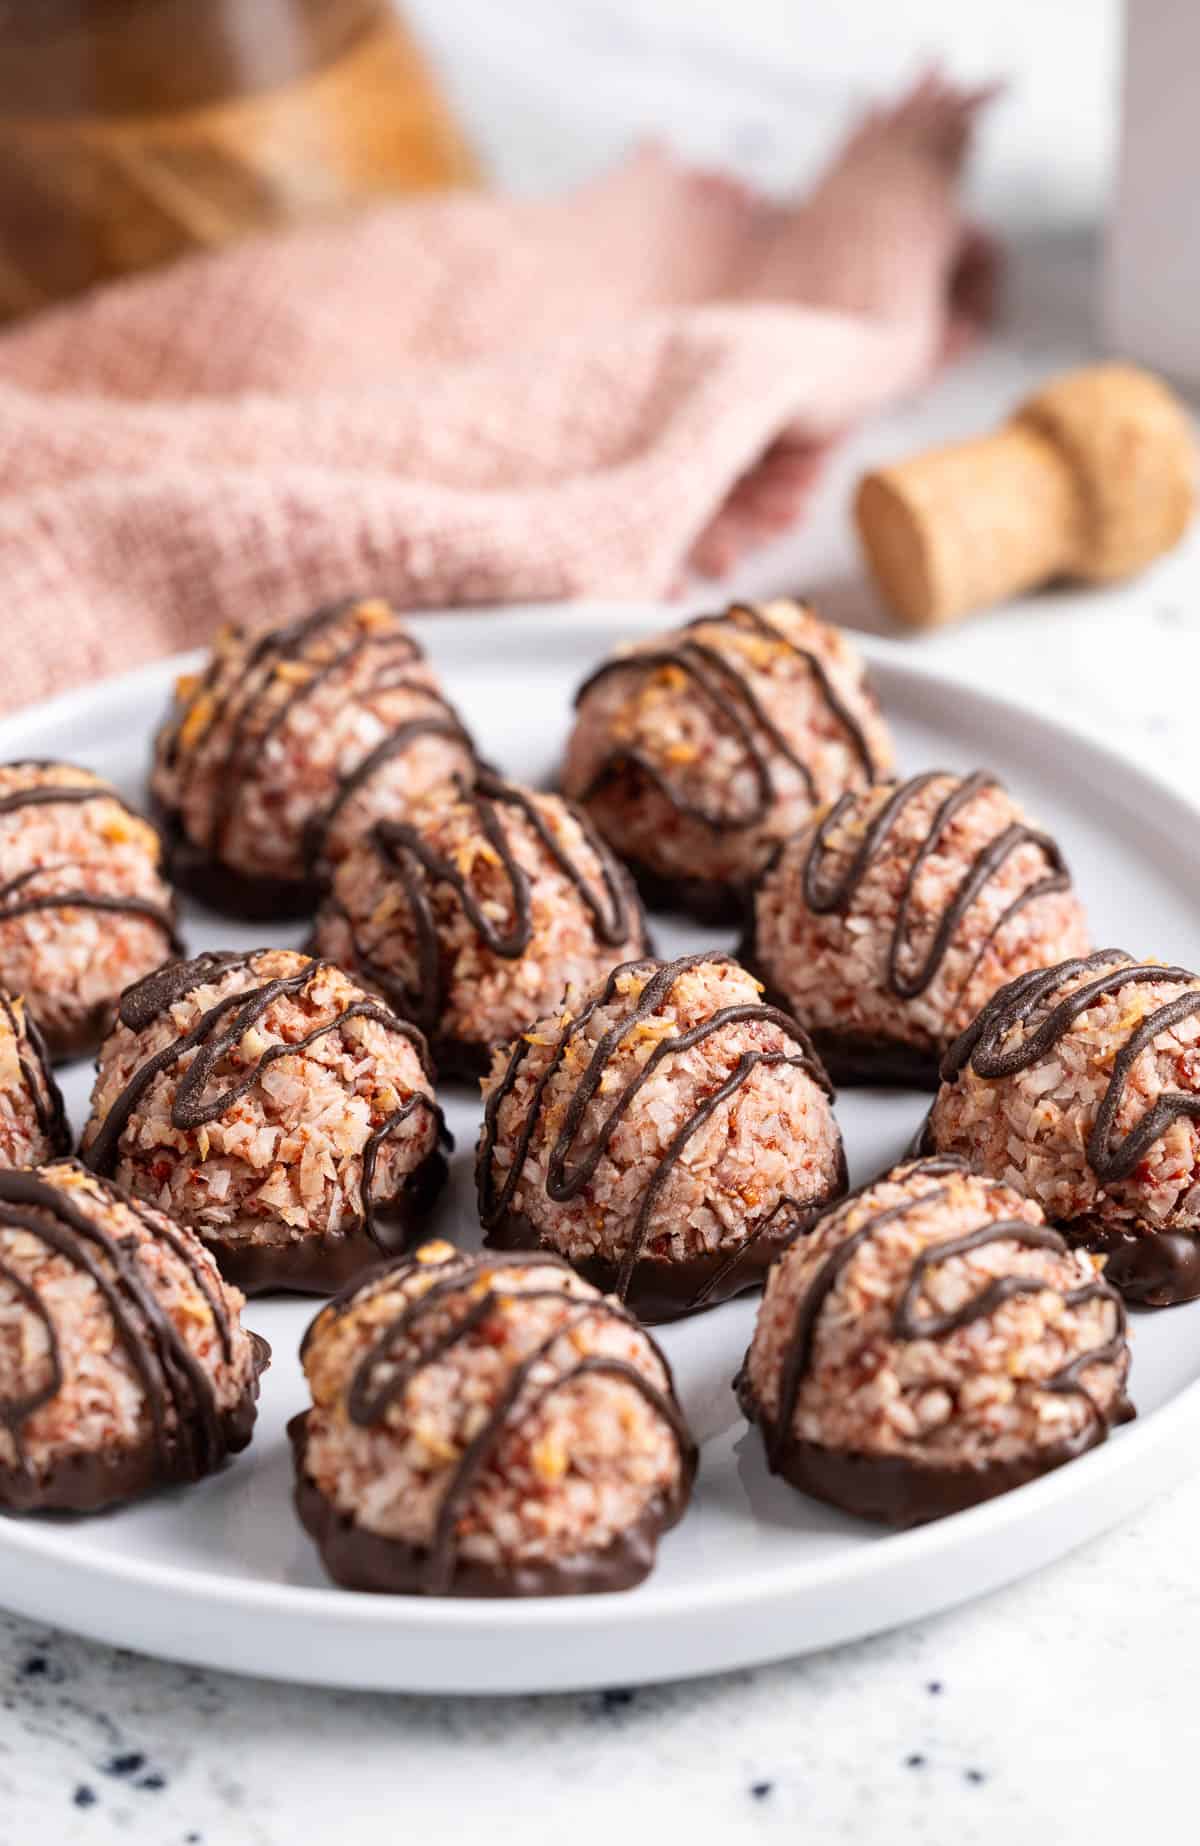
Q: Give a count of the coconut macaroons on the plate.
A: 12